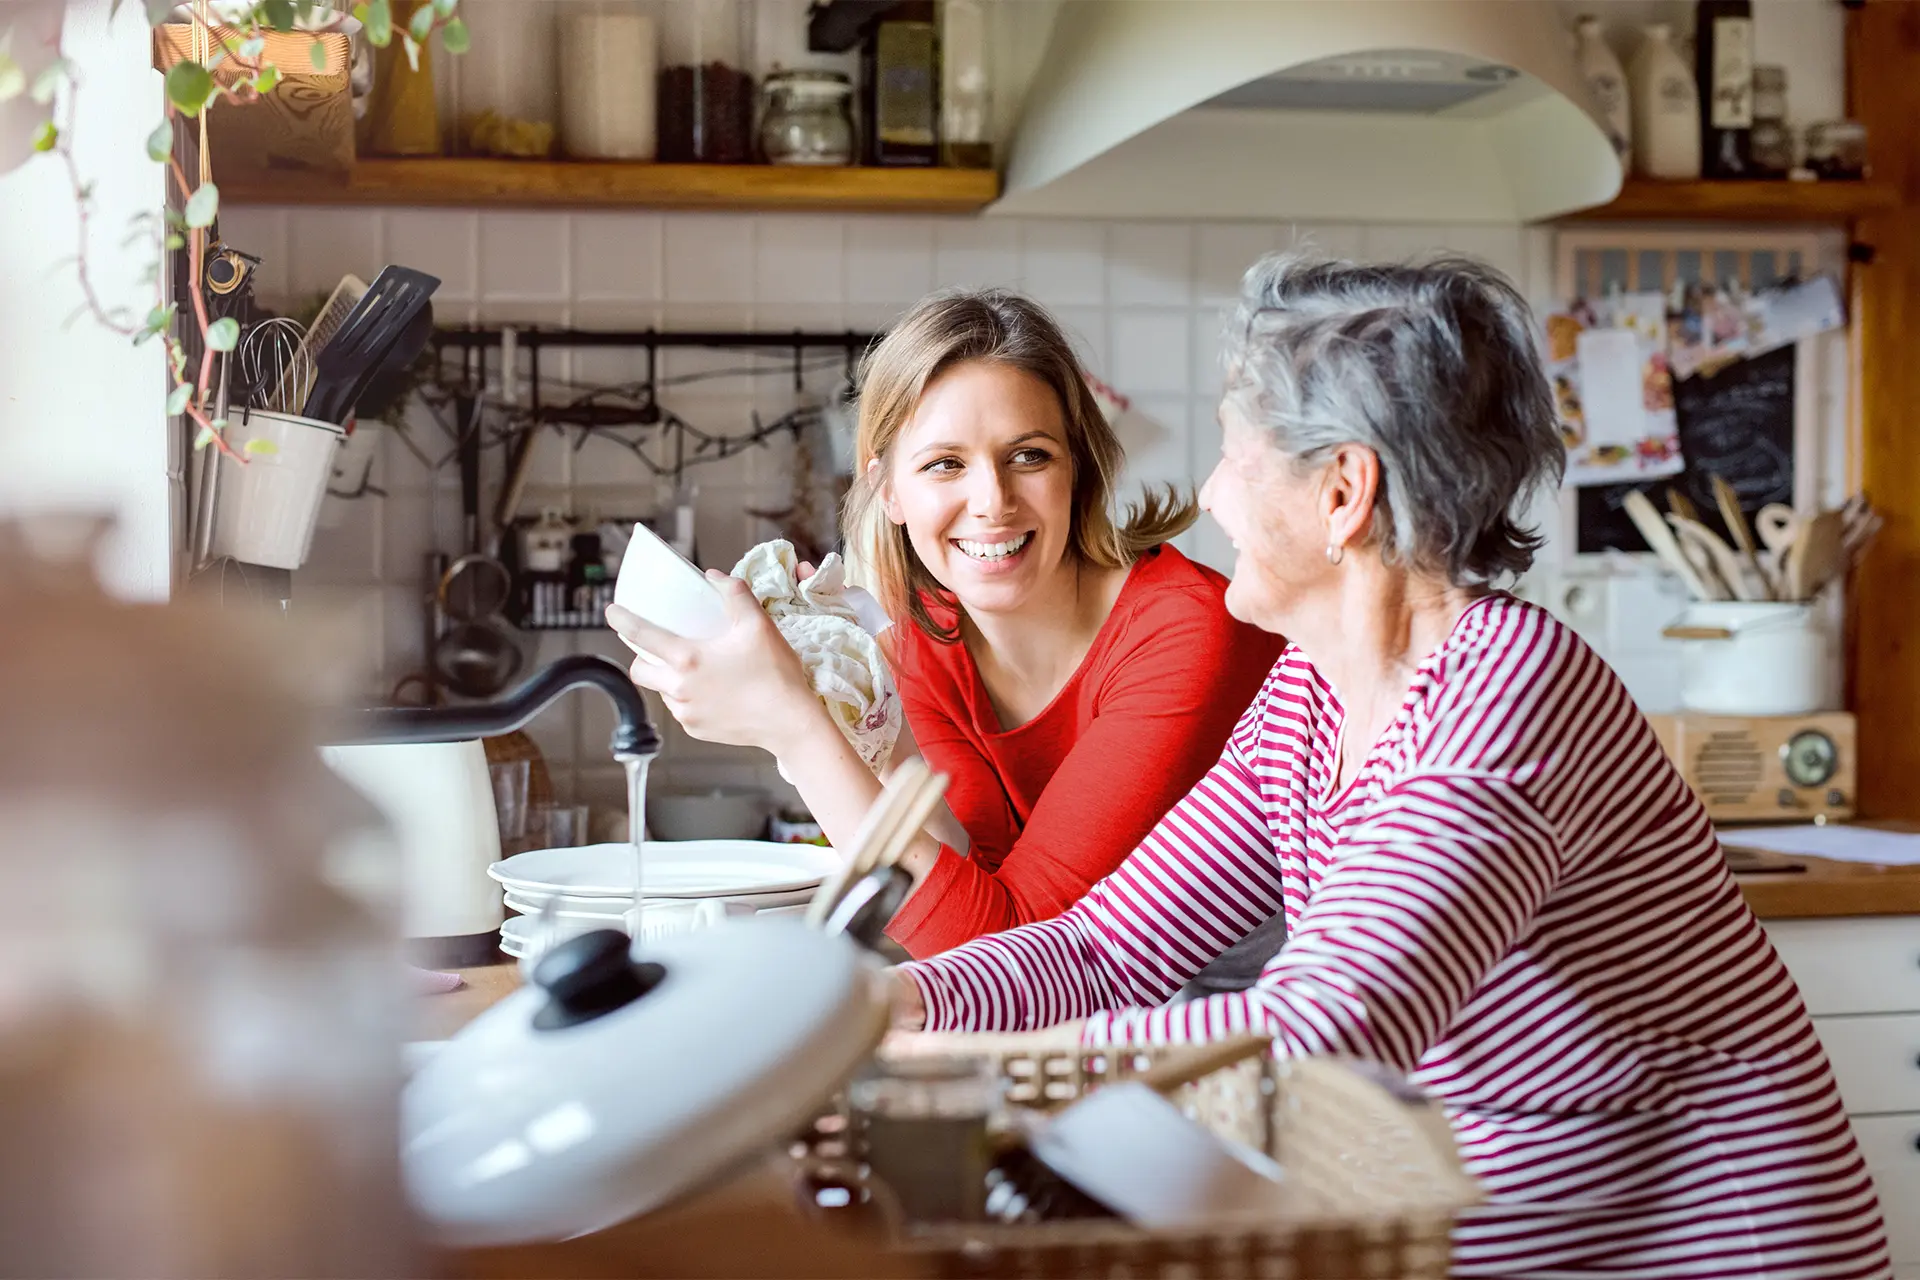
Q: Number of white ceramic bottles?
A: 2